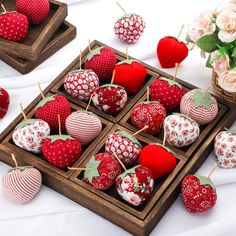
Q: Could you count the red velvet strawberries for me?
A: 3